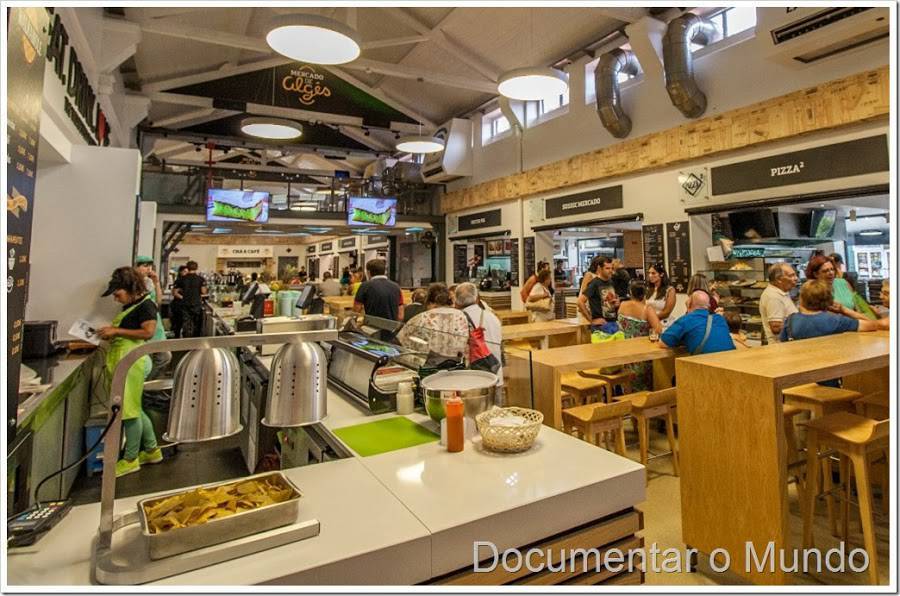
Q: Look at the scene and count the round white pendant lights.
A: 4